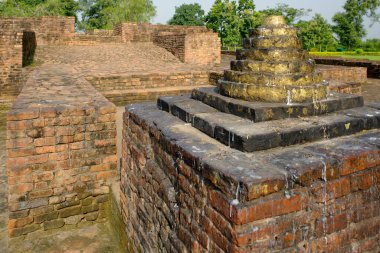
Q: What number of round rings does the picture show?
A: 7